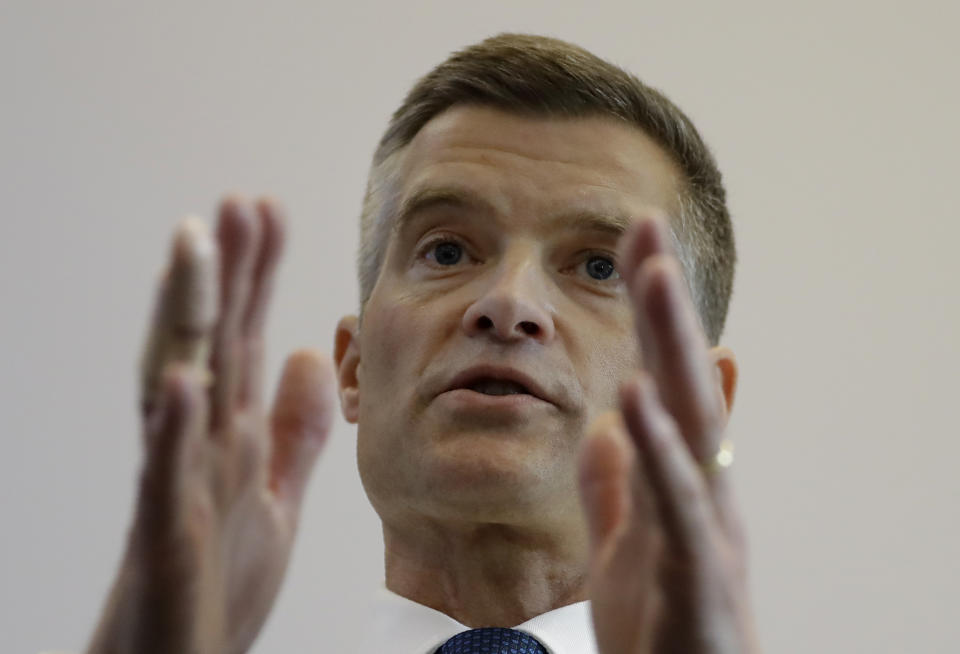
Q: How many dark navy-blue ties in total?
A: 1